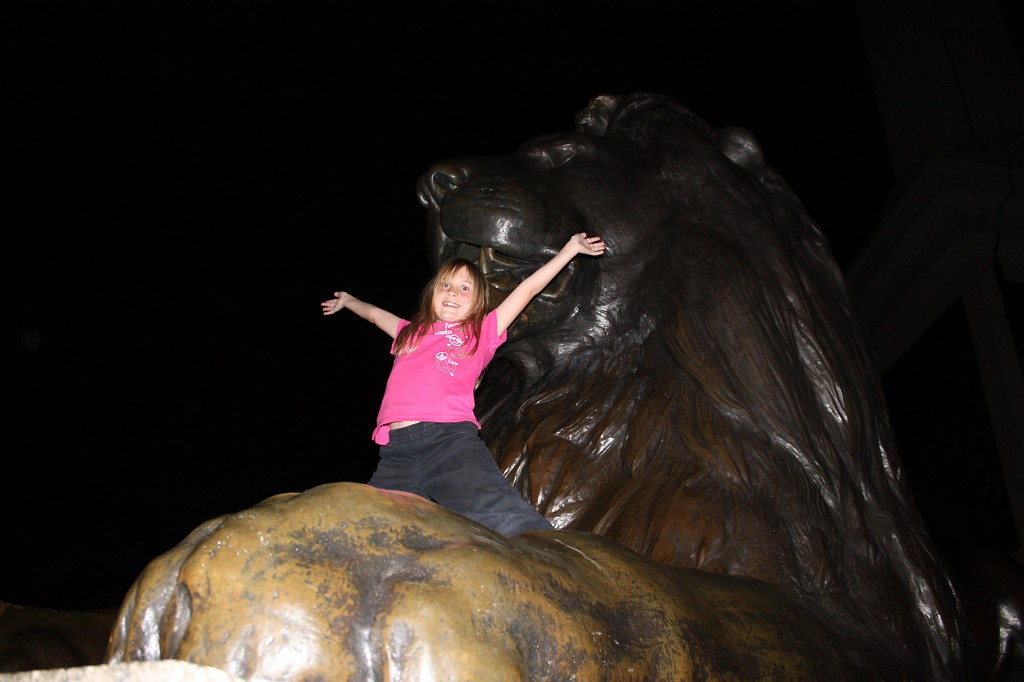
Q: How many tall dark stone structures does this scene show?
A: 1